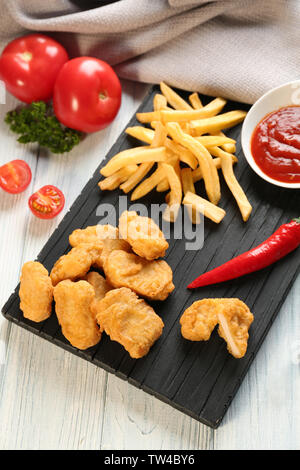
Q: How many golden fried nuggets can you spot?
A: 9